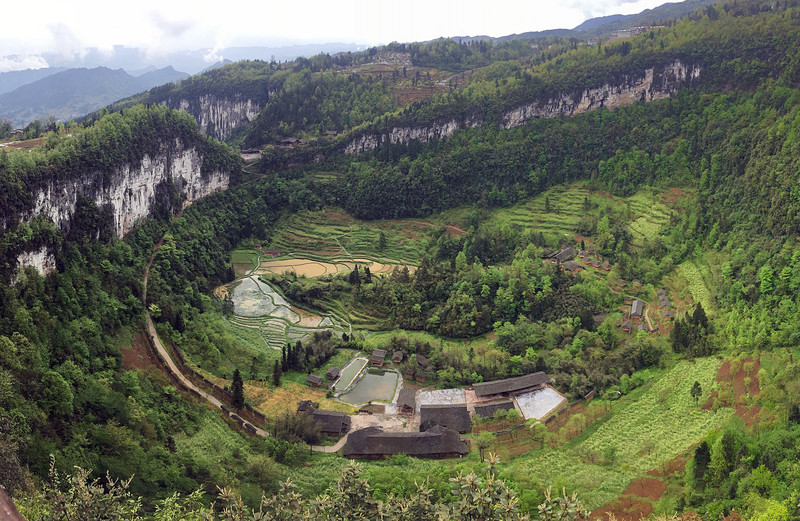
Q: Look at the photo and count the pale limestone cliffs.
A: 3